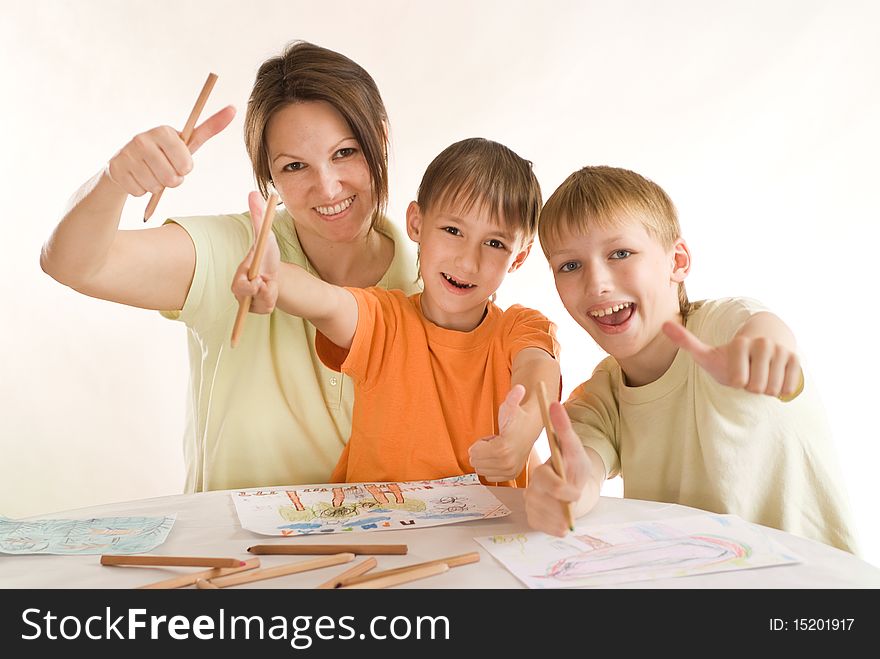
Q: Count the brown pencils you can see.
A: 11